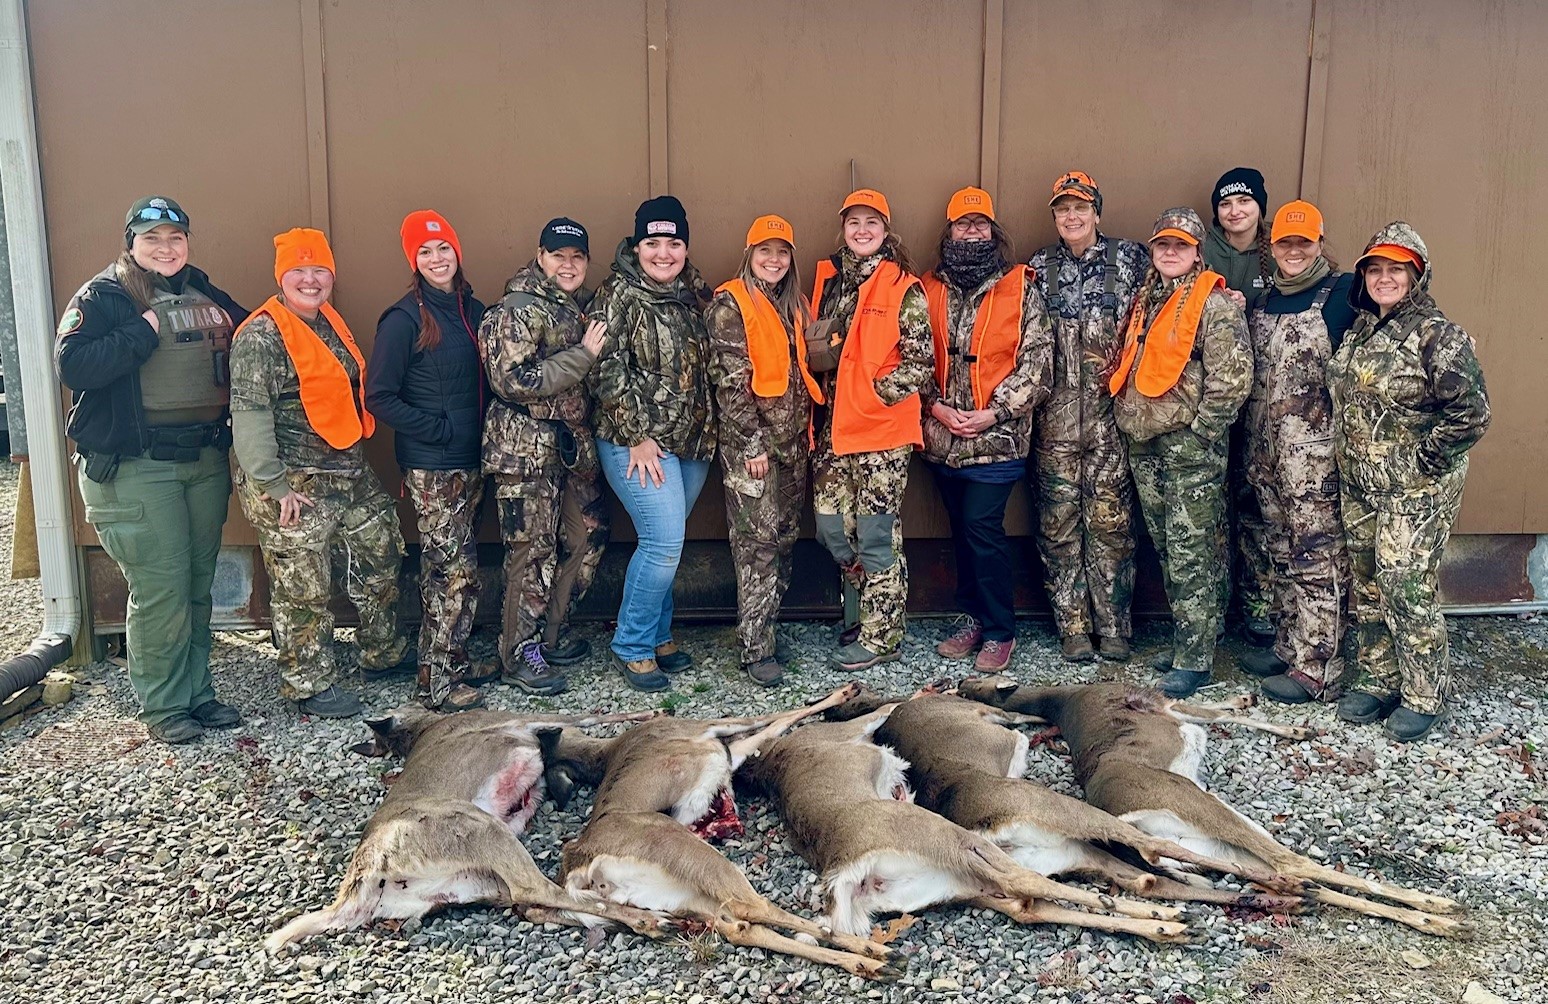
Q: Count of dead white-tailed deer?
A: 5